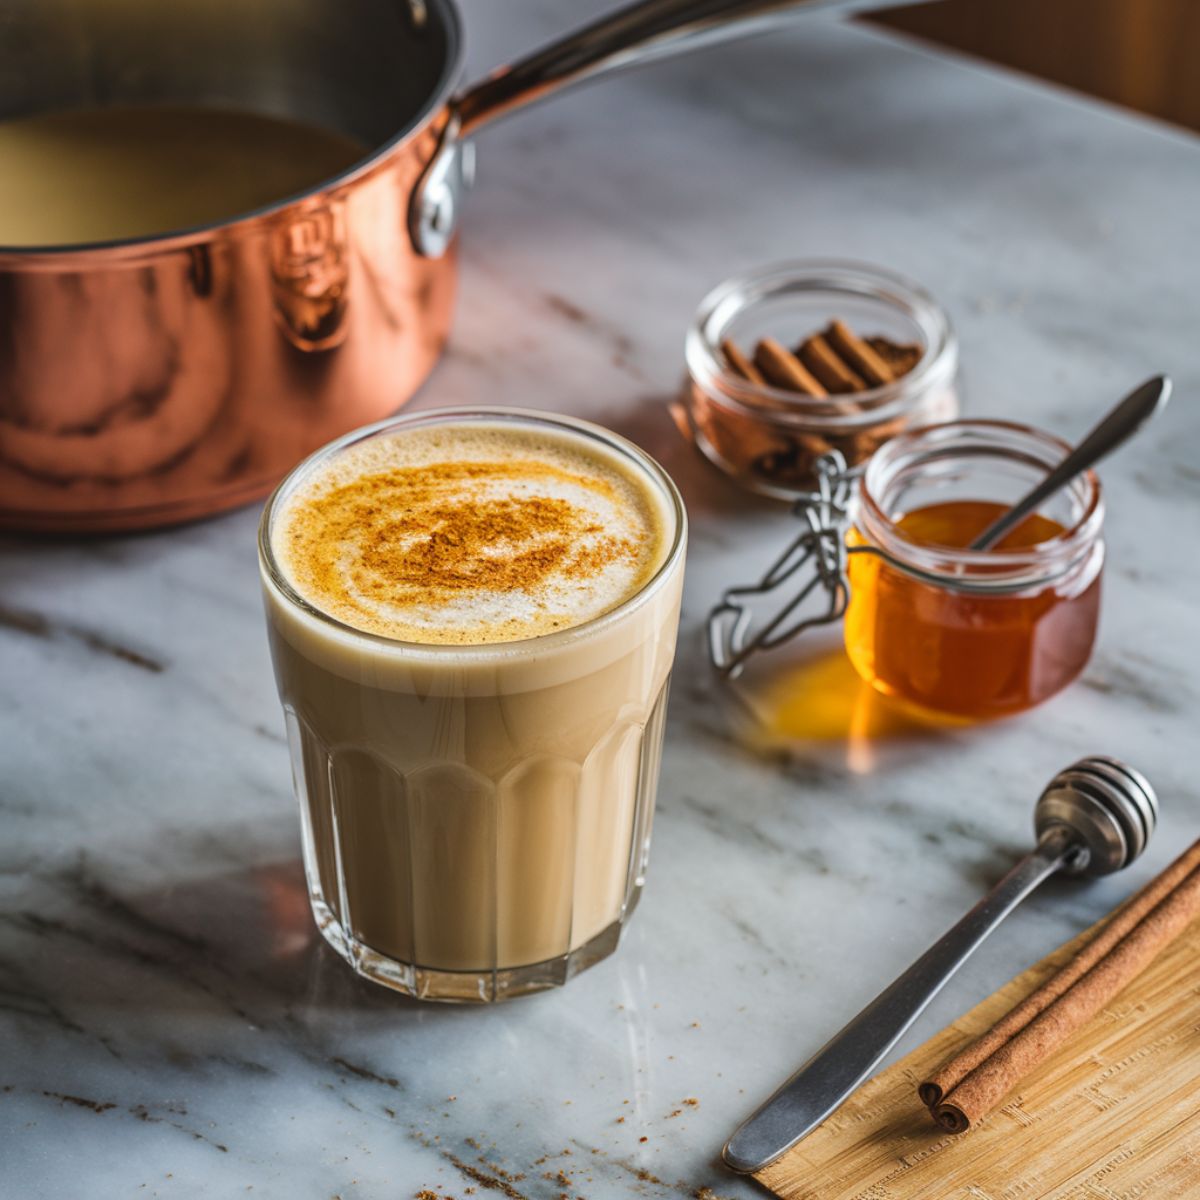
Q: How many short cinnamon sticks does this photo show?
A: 4